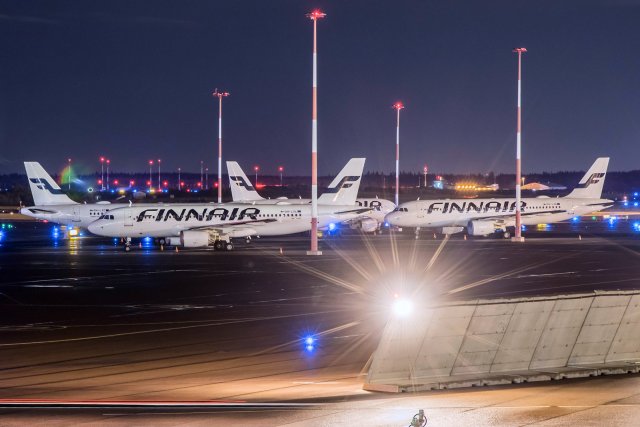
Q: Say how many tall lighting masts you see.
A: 4